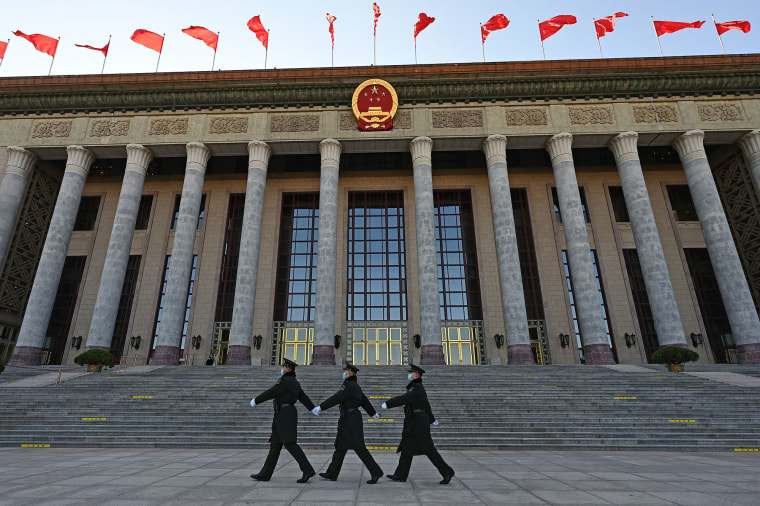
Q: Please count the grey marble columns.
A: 12